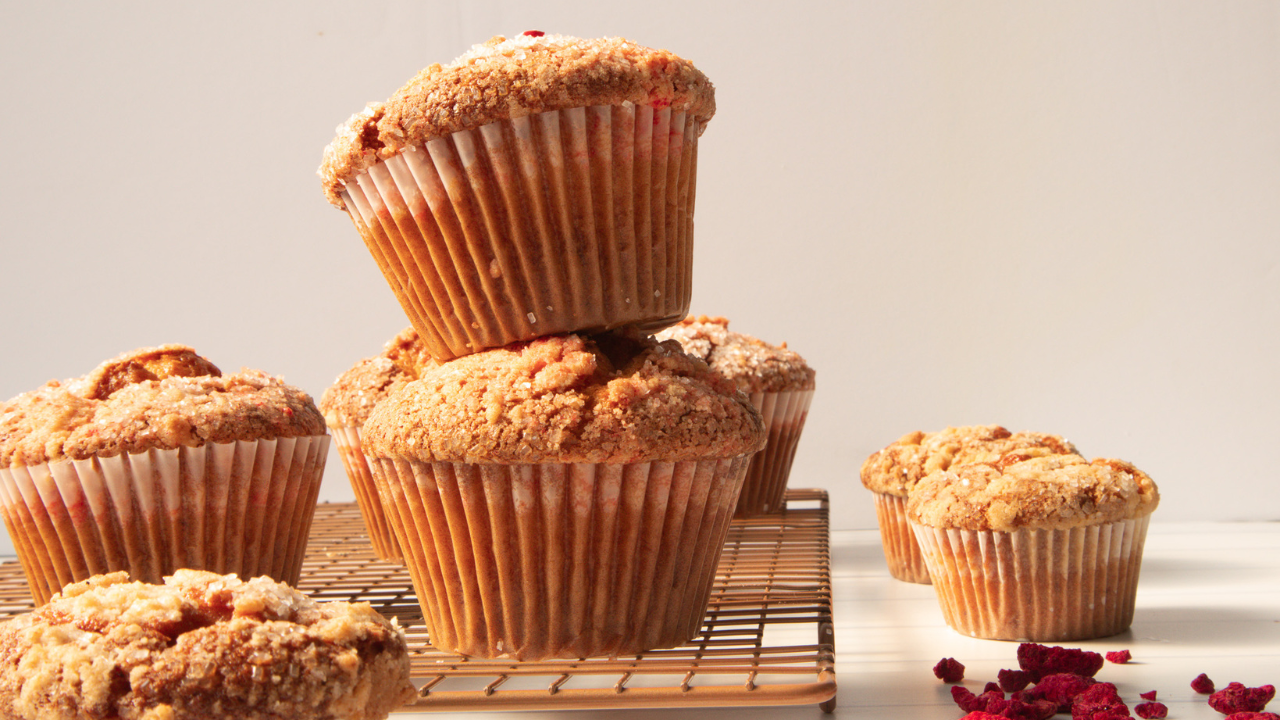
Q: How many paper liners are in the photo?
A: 7